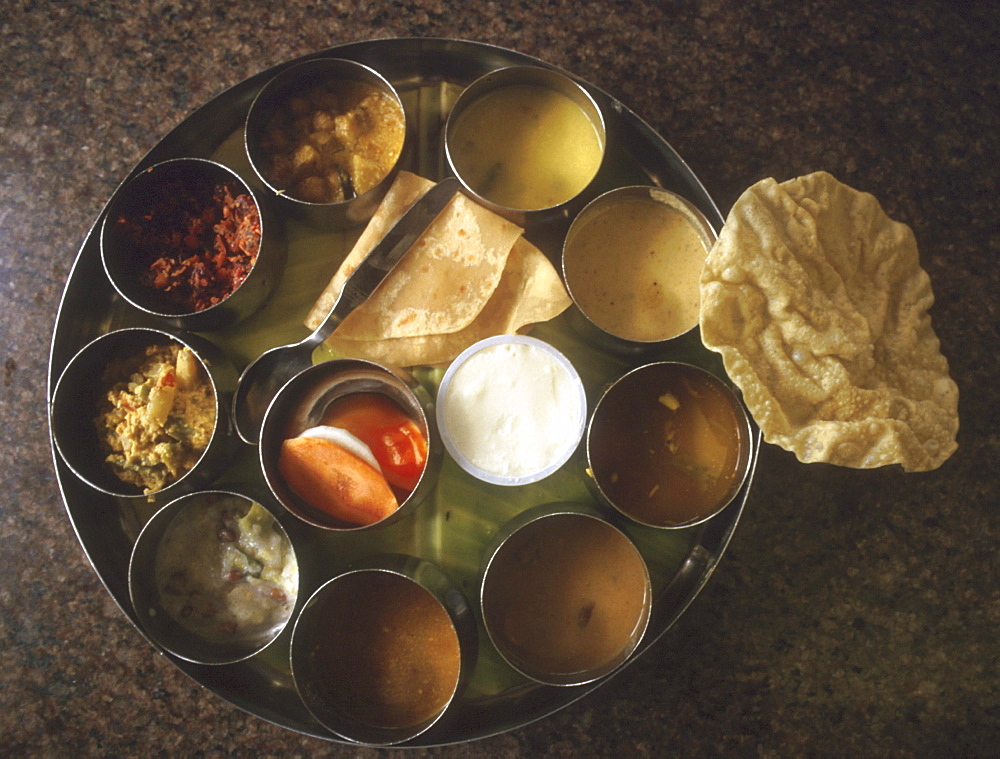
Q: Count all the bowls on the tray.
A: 11